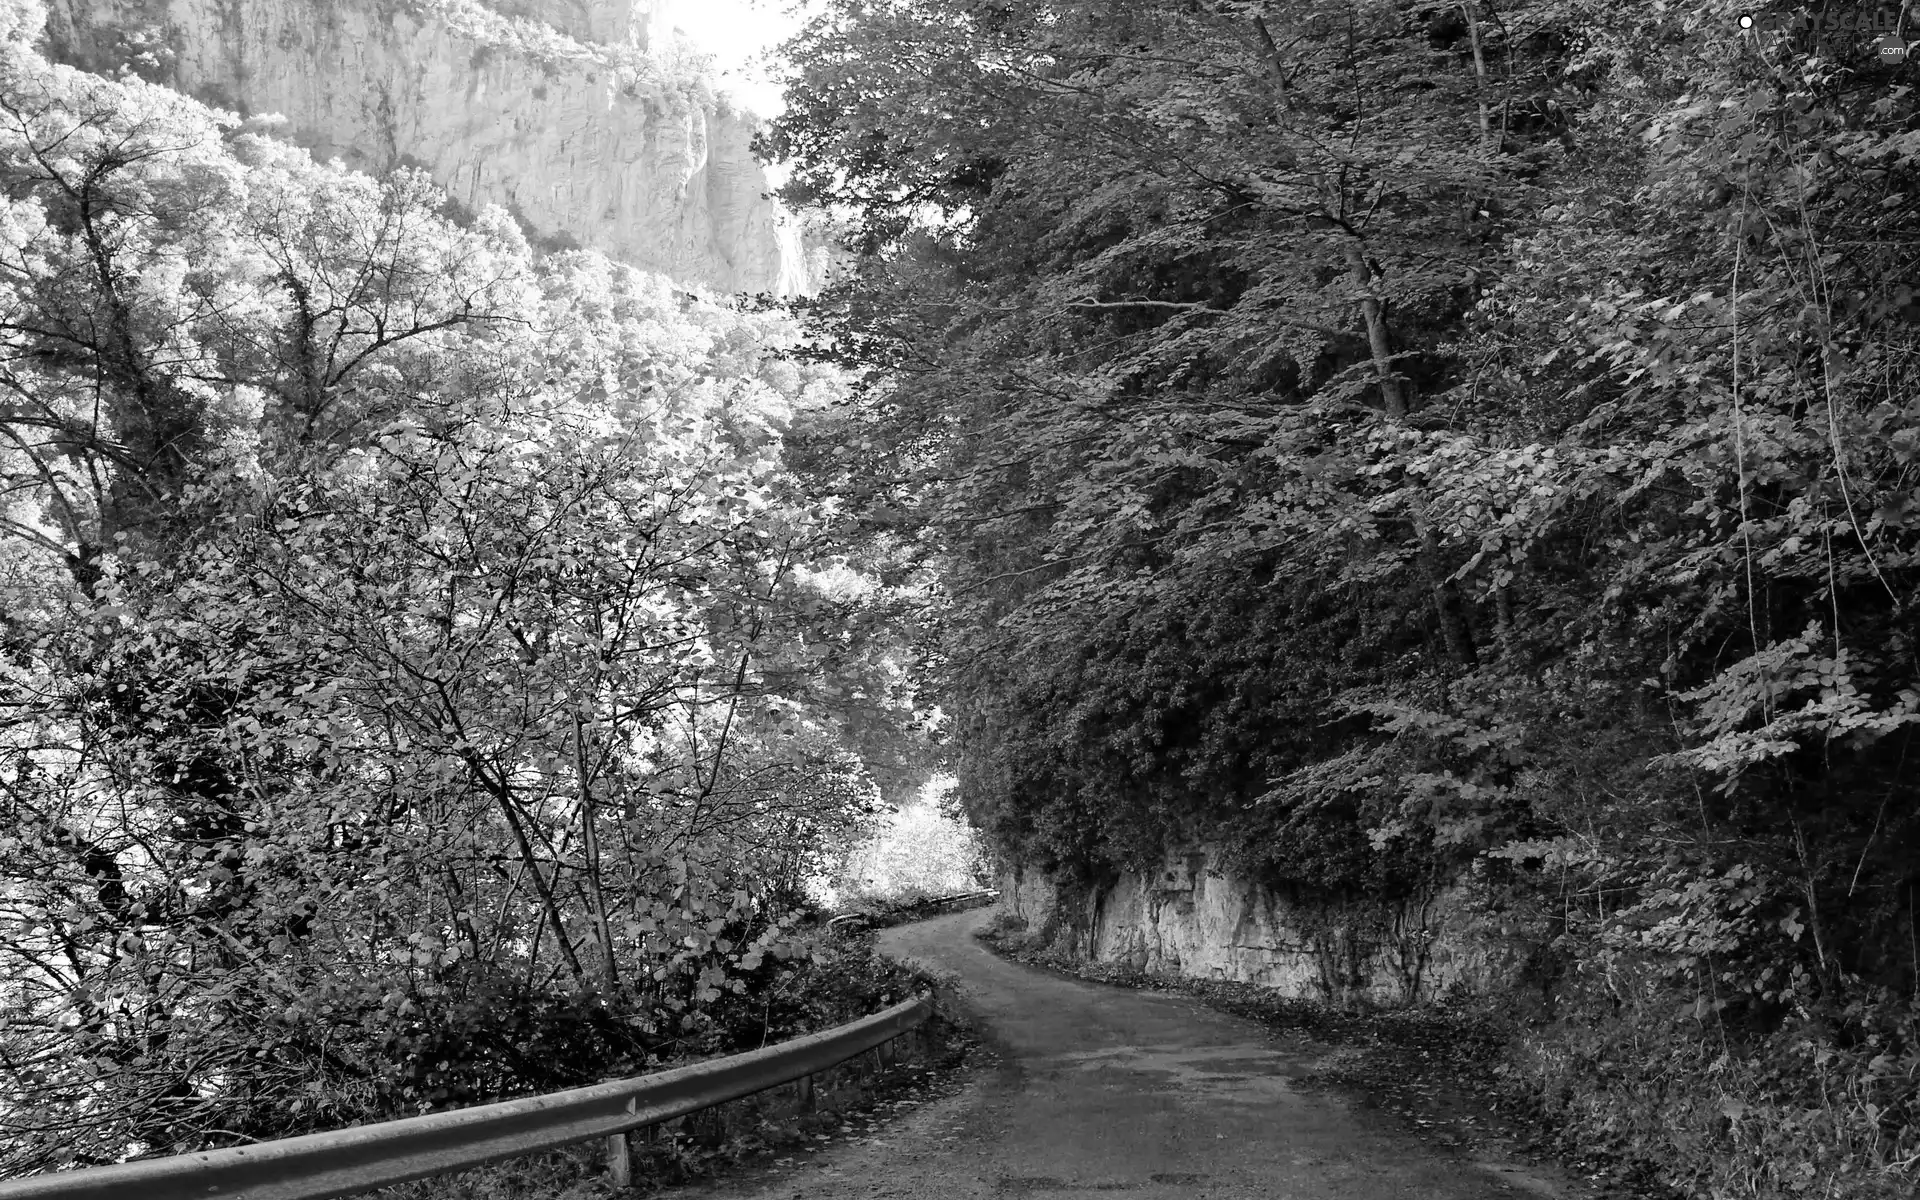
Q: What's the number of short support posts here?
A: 3